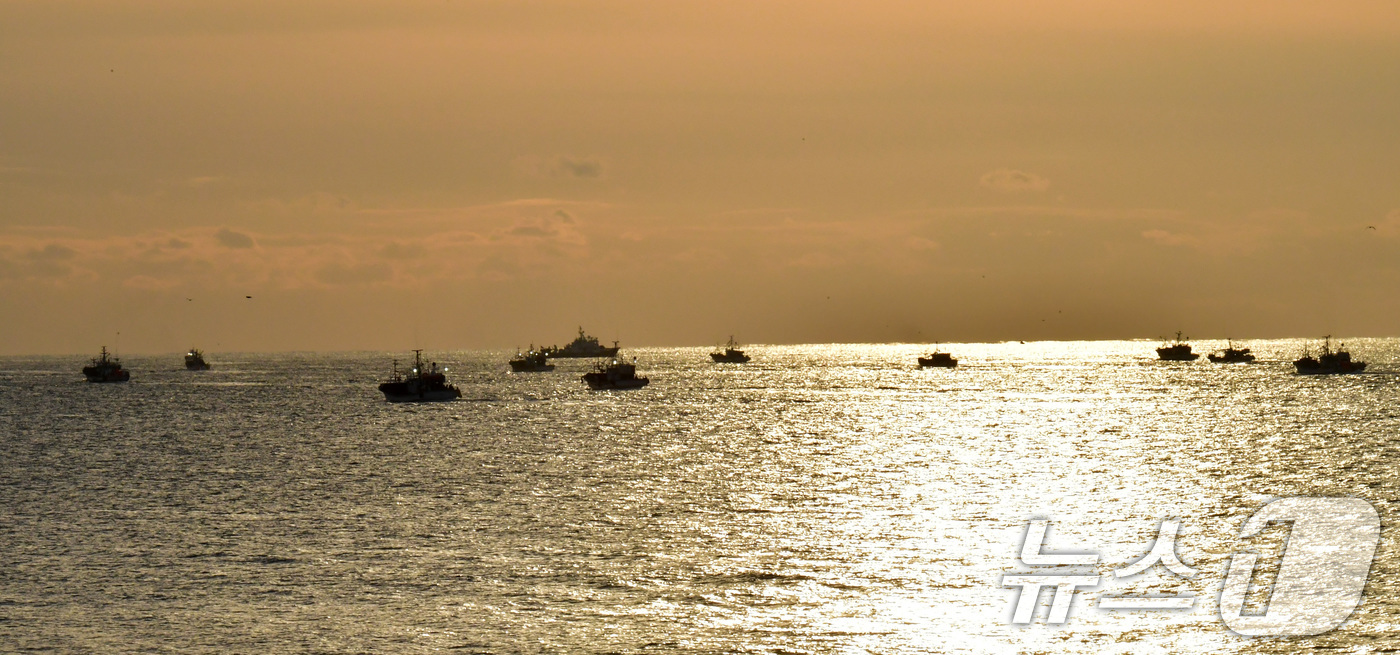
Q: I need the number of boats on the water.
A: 11